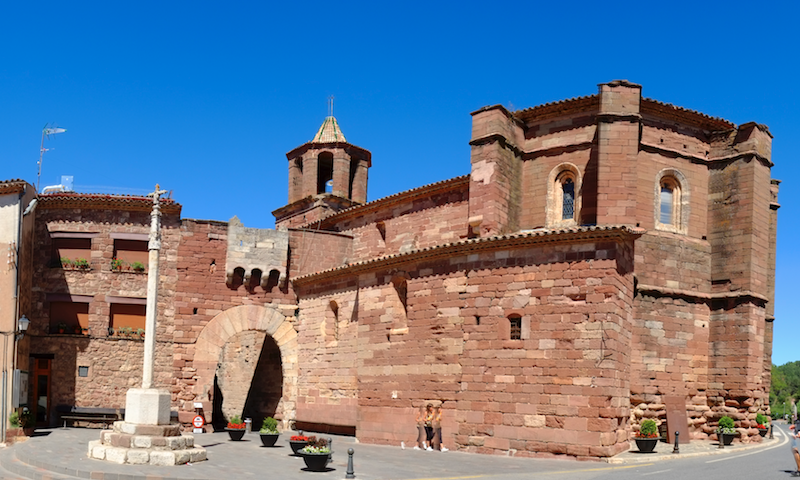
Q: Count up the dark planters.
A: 7